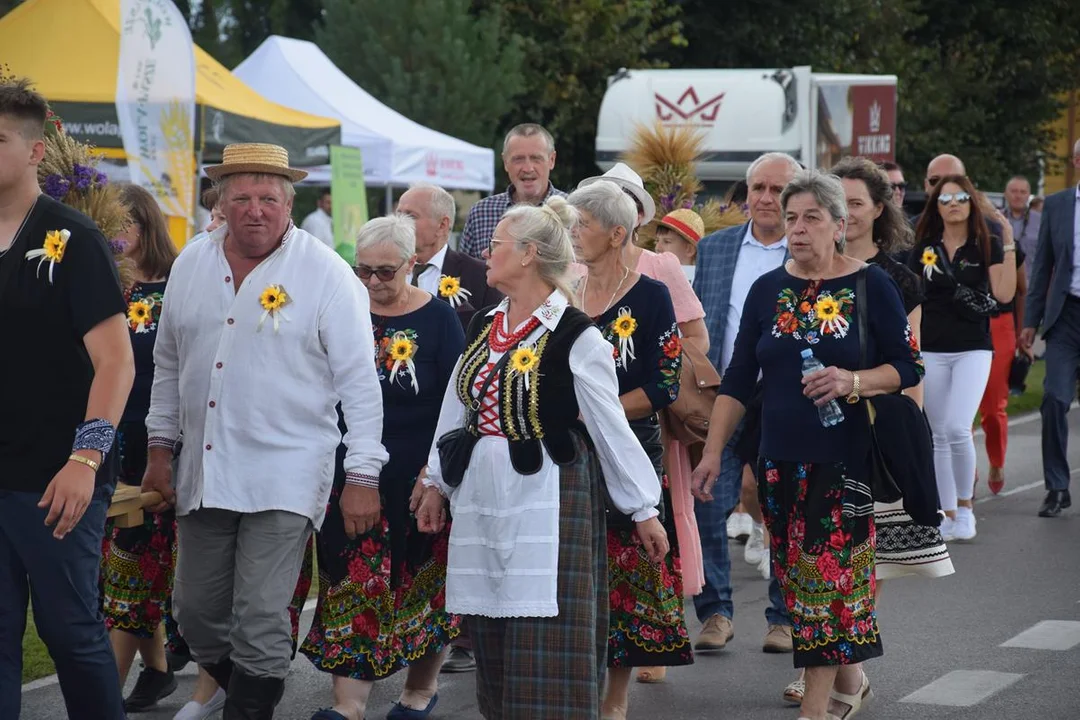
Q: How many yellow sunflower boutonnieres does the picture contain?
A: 9